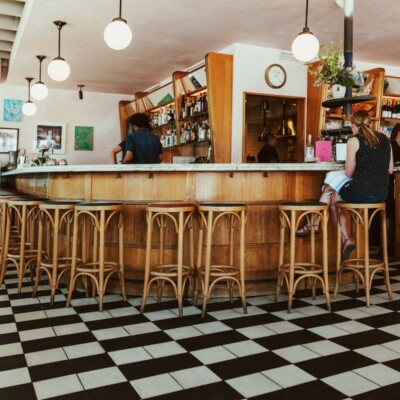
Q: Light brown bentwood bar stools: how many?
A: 8